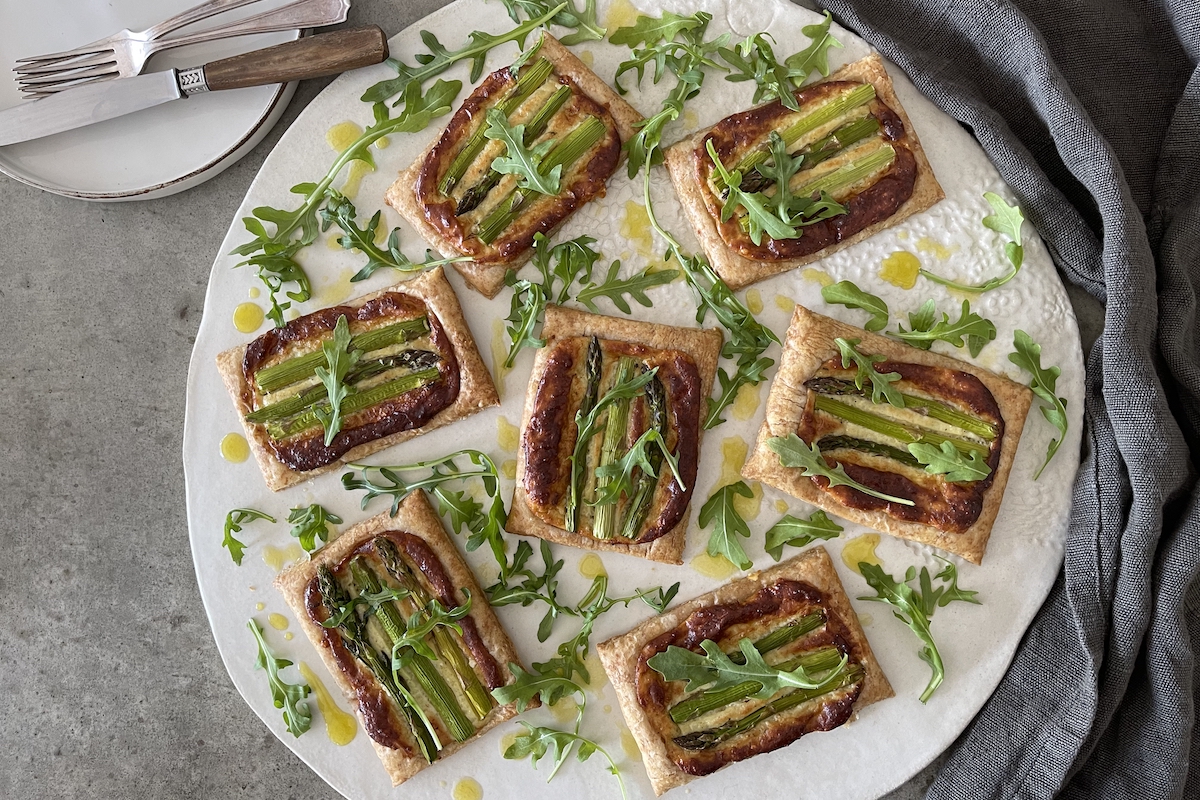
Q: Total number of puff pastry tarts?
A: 7